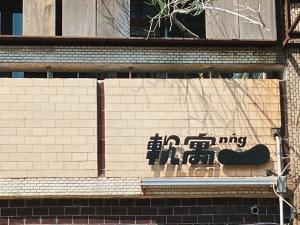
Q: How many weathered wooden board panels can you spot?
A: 5